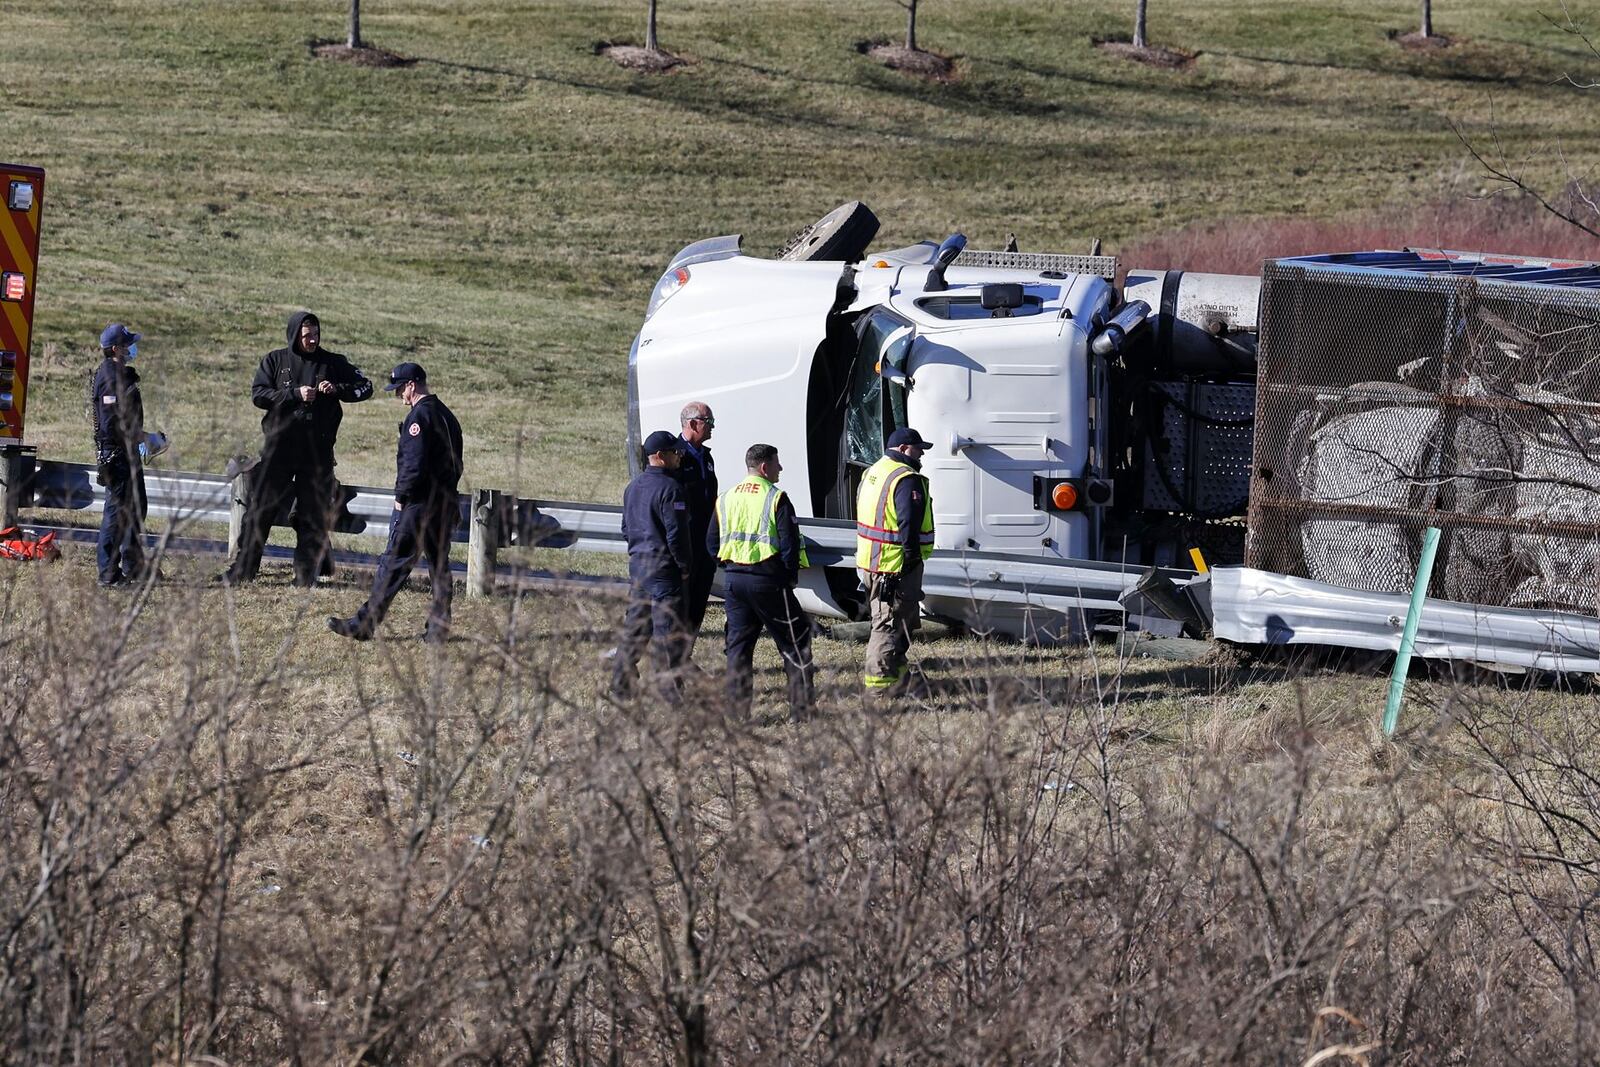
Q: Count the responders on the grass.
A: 7